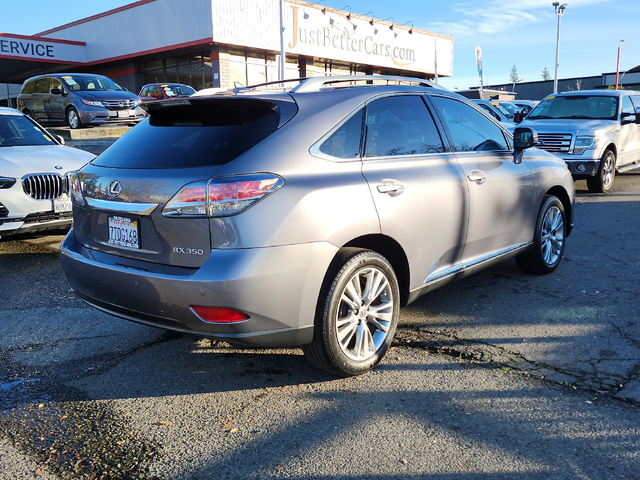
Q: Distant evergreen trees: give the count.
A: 2